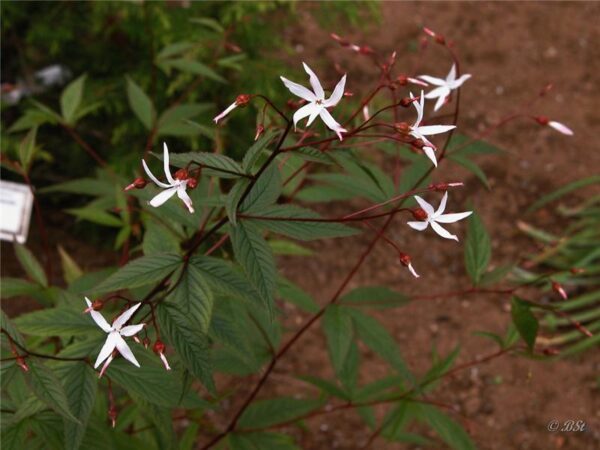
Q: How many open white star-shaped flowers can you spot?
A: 6